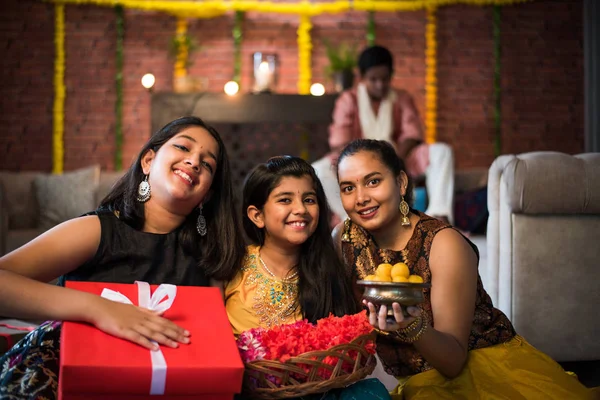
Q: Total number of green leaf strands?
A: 4